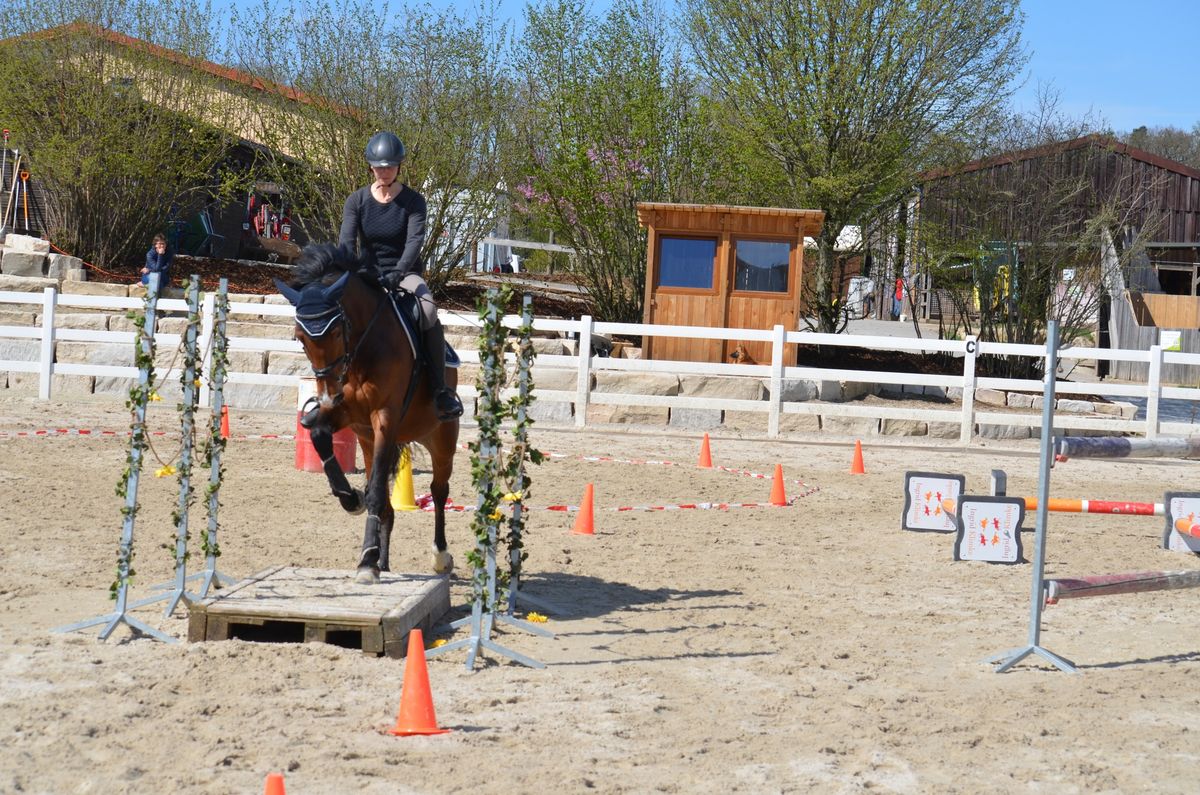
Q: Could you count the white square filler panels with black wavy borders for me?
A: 3